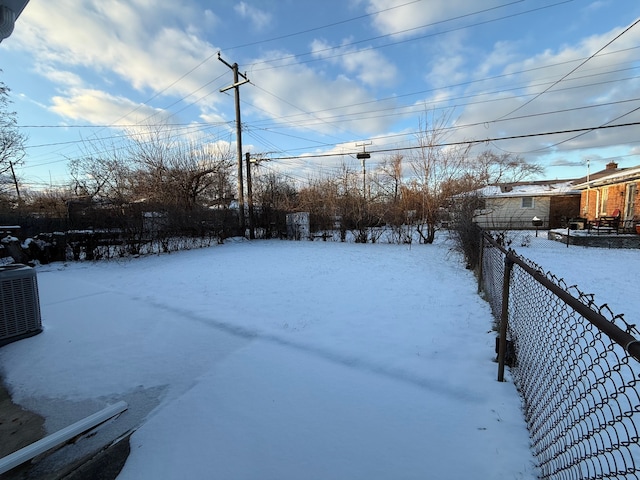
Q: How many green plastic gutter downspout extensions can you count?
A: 0